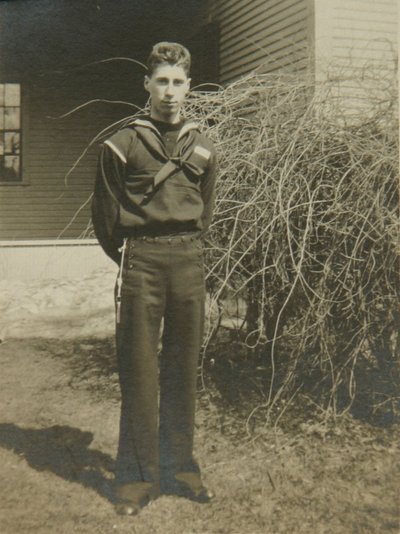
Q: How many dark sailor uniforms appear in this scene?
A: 1